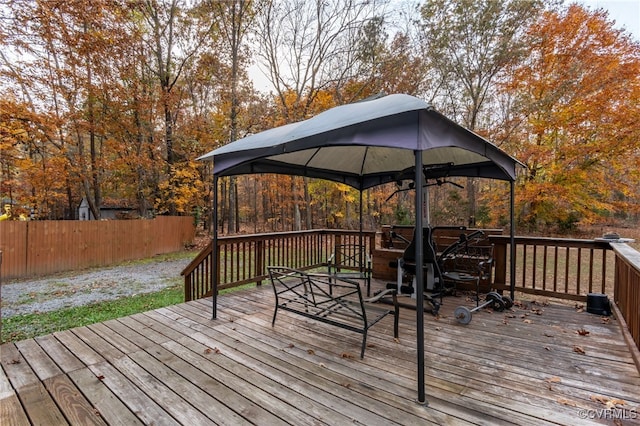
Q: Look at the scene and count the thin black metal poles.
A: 4